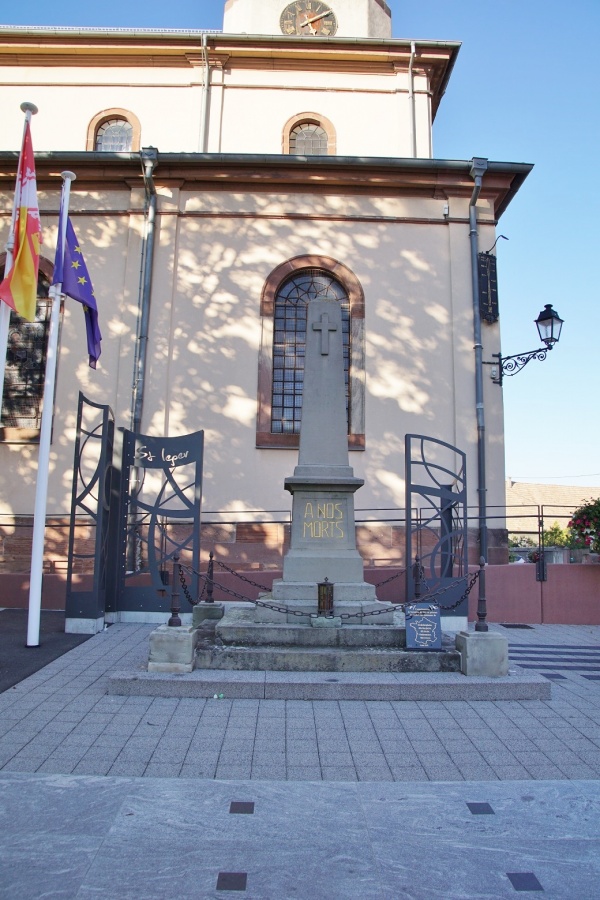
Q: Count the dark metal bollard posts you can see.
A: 4